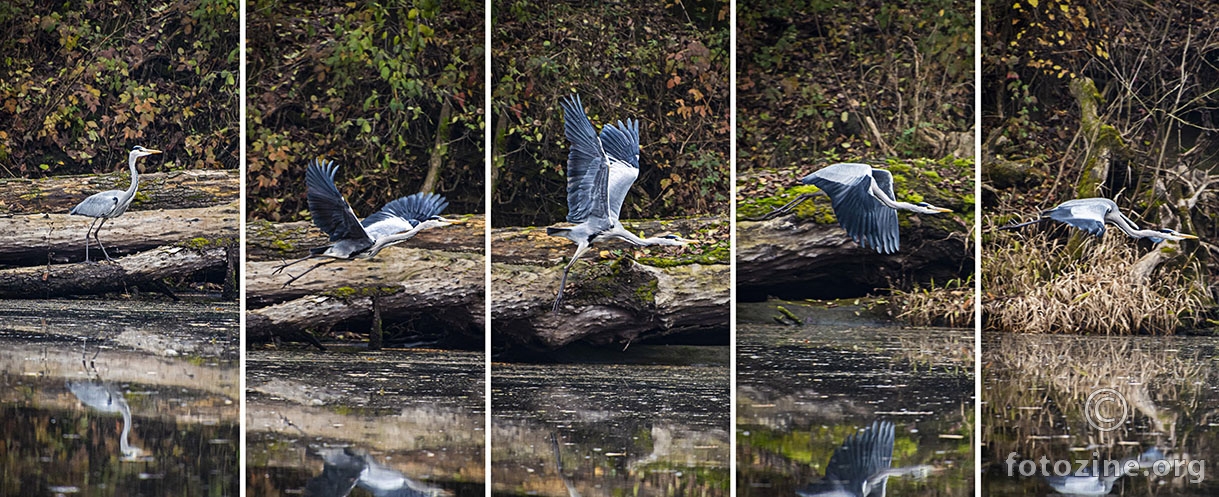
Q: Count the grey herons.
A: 5